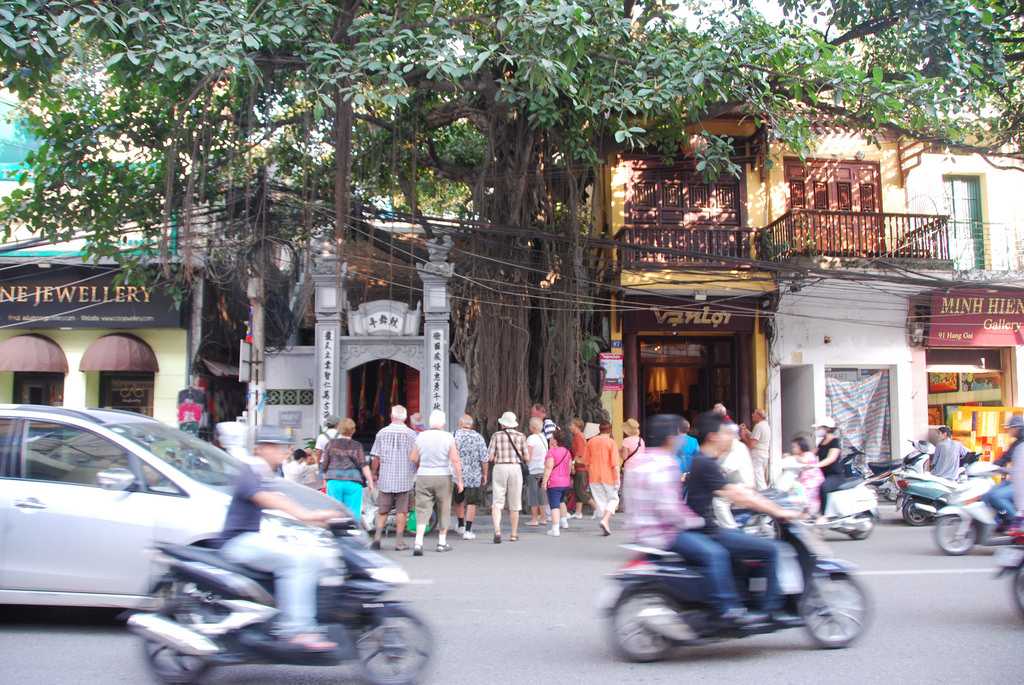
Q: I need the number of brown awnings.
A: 2